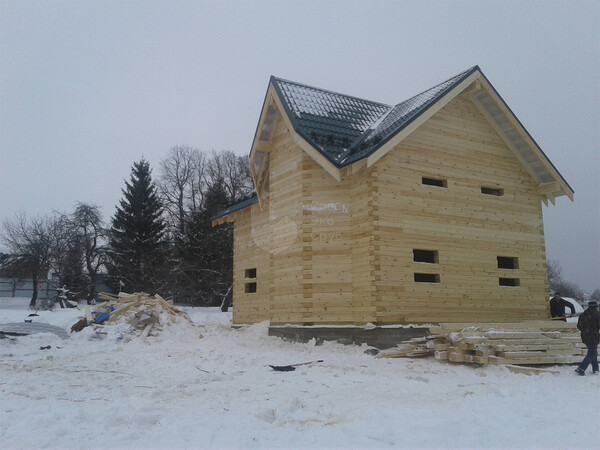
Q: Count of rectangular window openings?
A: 8